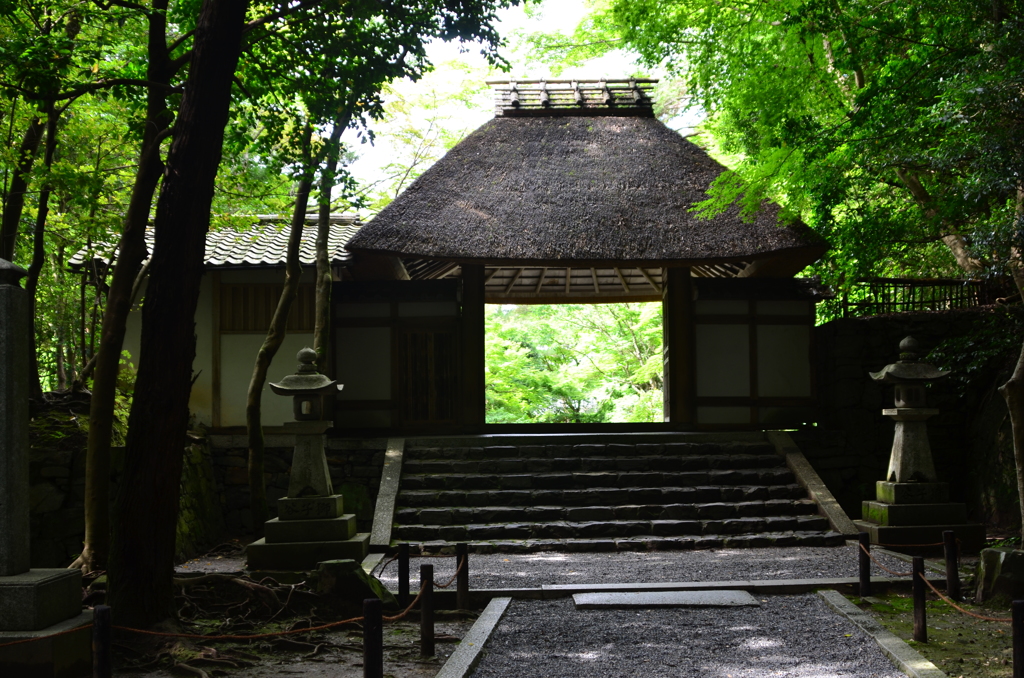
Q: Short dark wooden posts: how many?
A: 9